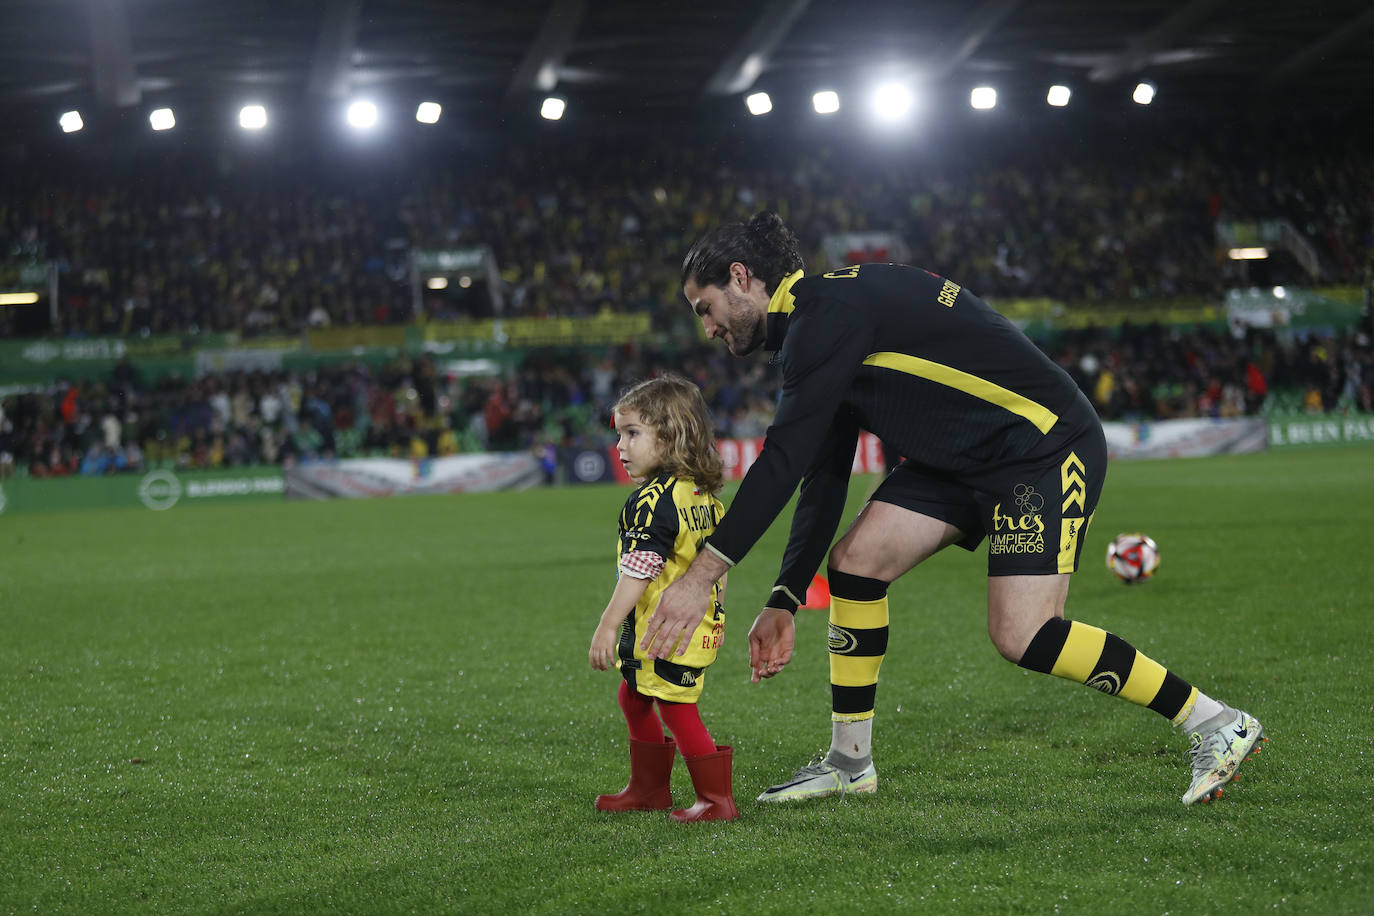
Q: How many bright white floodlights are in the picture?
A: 12